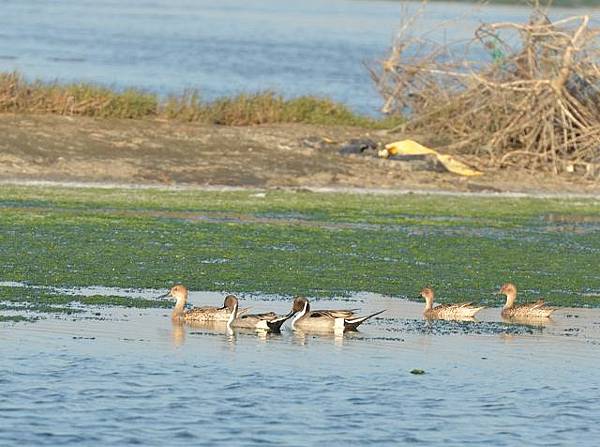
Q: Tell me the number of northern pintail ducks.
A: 5